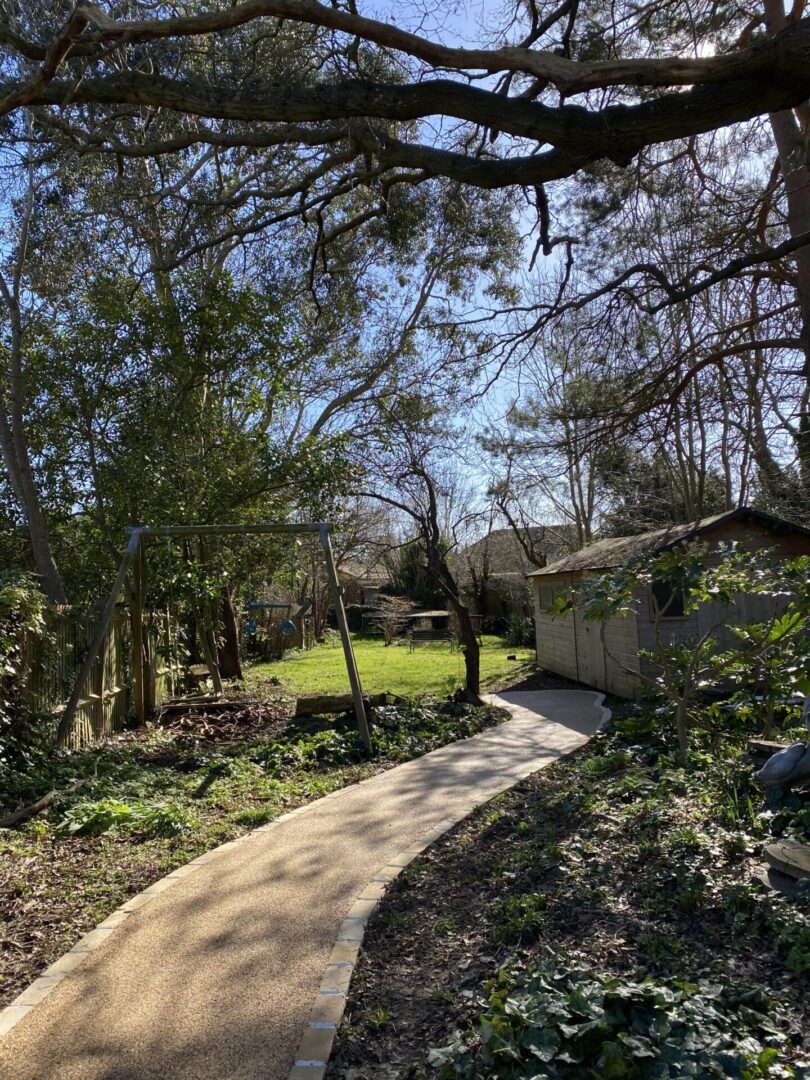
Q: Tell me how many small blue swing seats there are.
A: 2